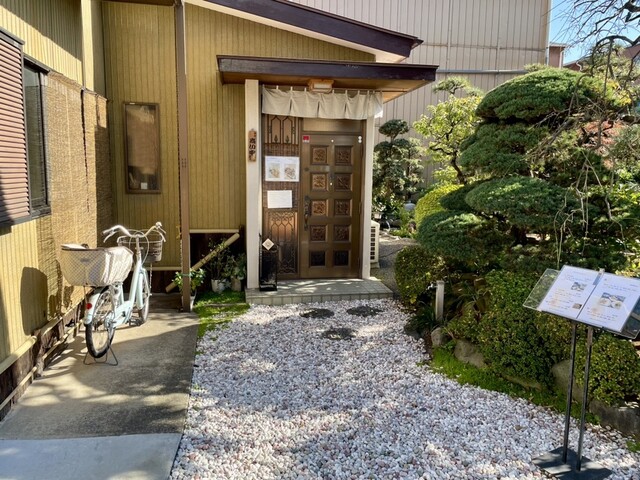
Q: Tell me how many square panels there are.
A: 10